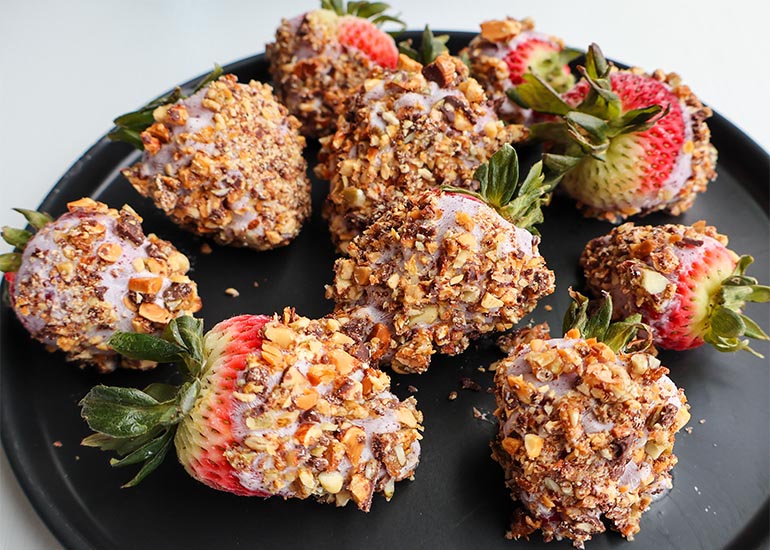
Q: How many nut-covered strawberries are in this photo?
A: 10